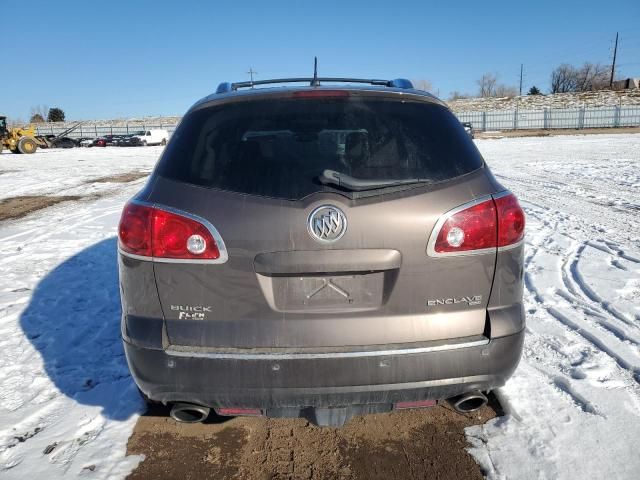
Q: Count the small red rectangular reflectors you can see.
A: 2